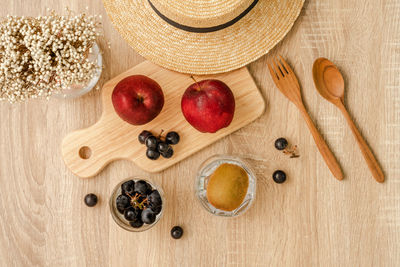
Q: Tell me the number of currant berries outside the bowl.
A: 10